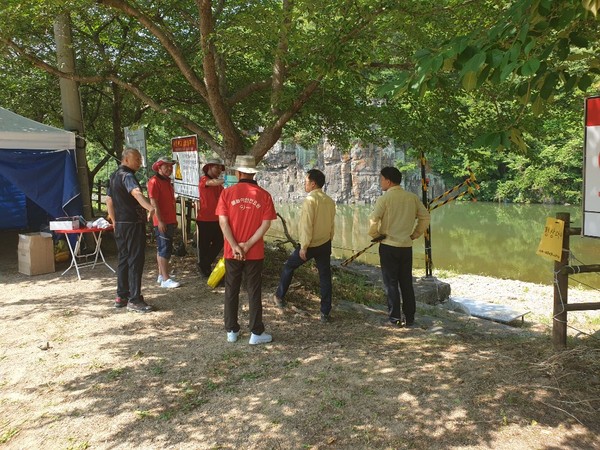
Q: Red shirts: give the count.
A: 3